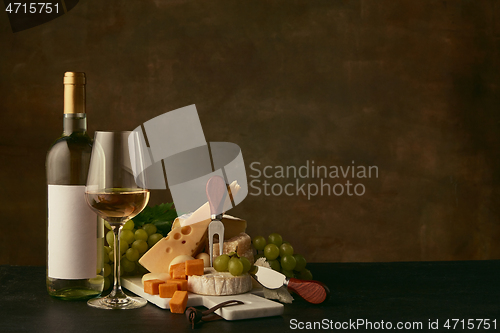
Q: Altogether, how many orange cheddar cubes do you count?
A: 6